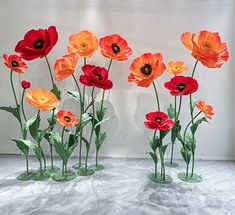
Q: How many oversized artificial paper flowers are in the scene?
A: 15